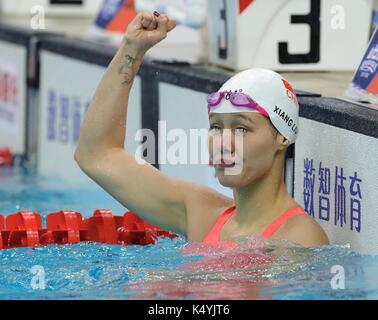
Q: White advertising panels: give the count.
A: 4